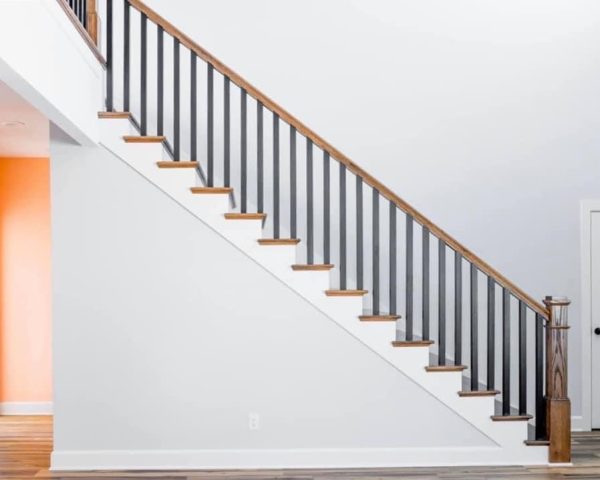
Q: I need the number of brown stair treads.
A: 14